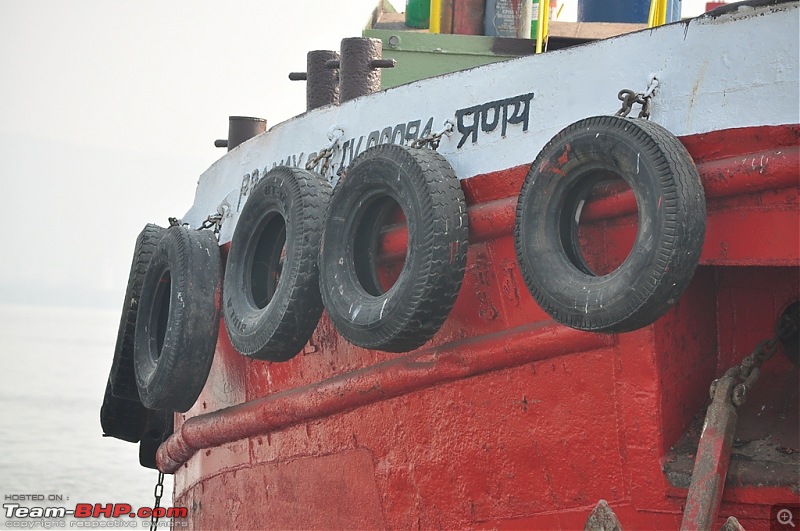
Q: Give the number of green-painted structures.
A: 1